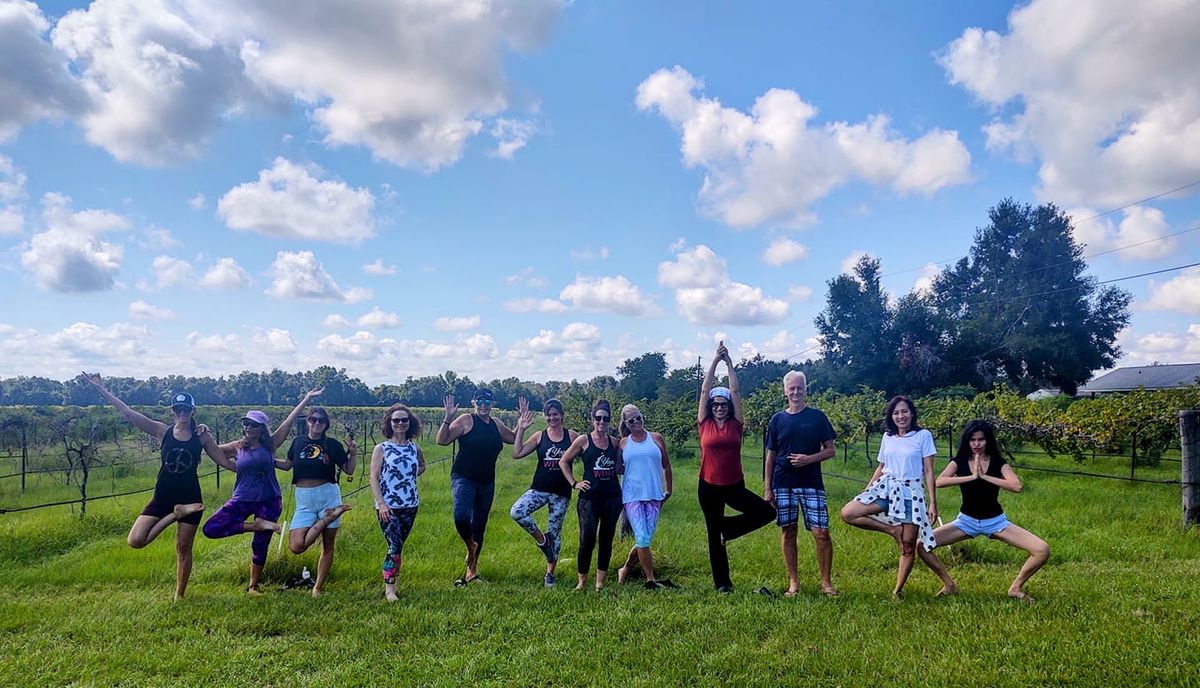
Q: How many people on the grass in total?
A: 12